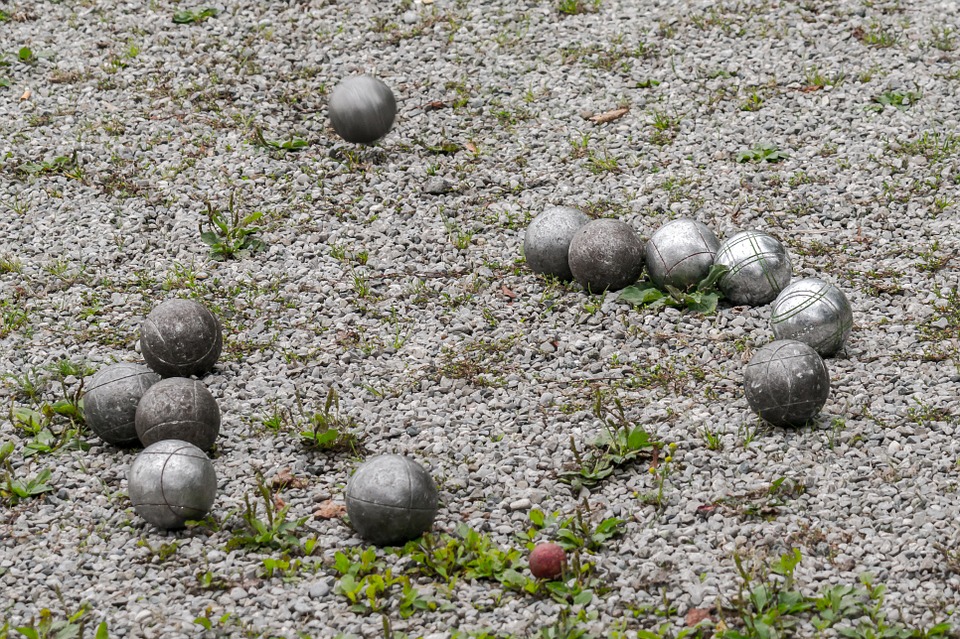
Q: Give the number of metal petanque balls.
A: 12